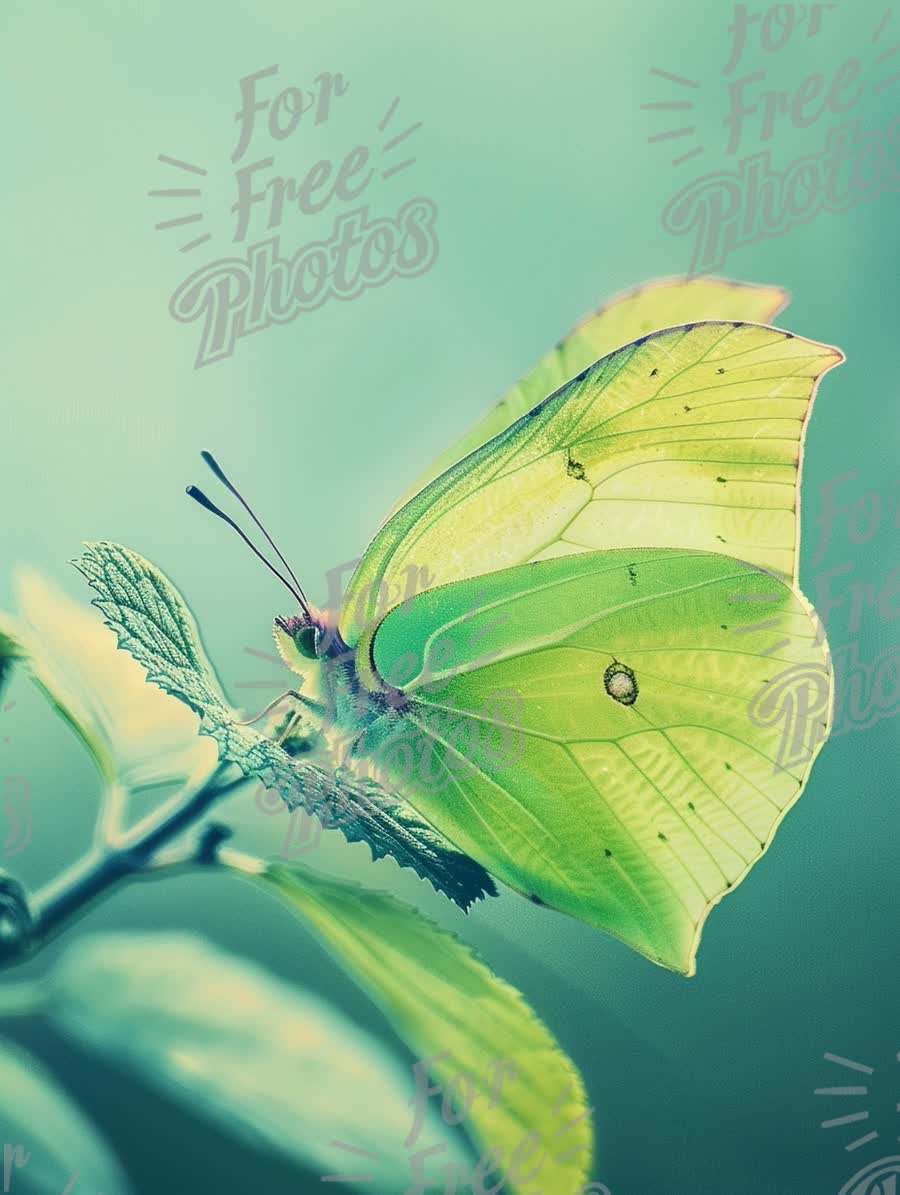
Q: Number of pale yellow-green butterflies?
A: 1